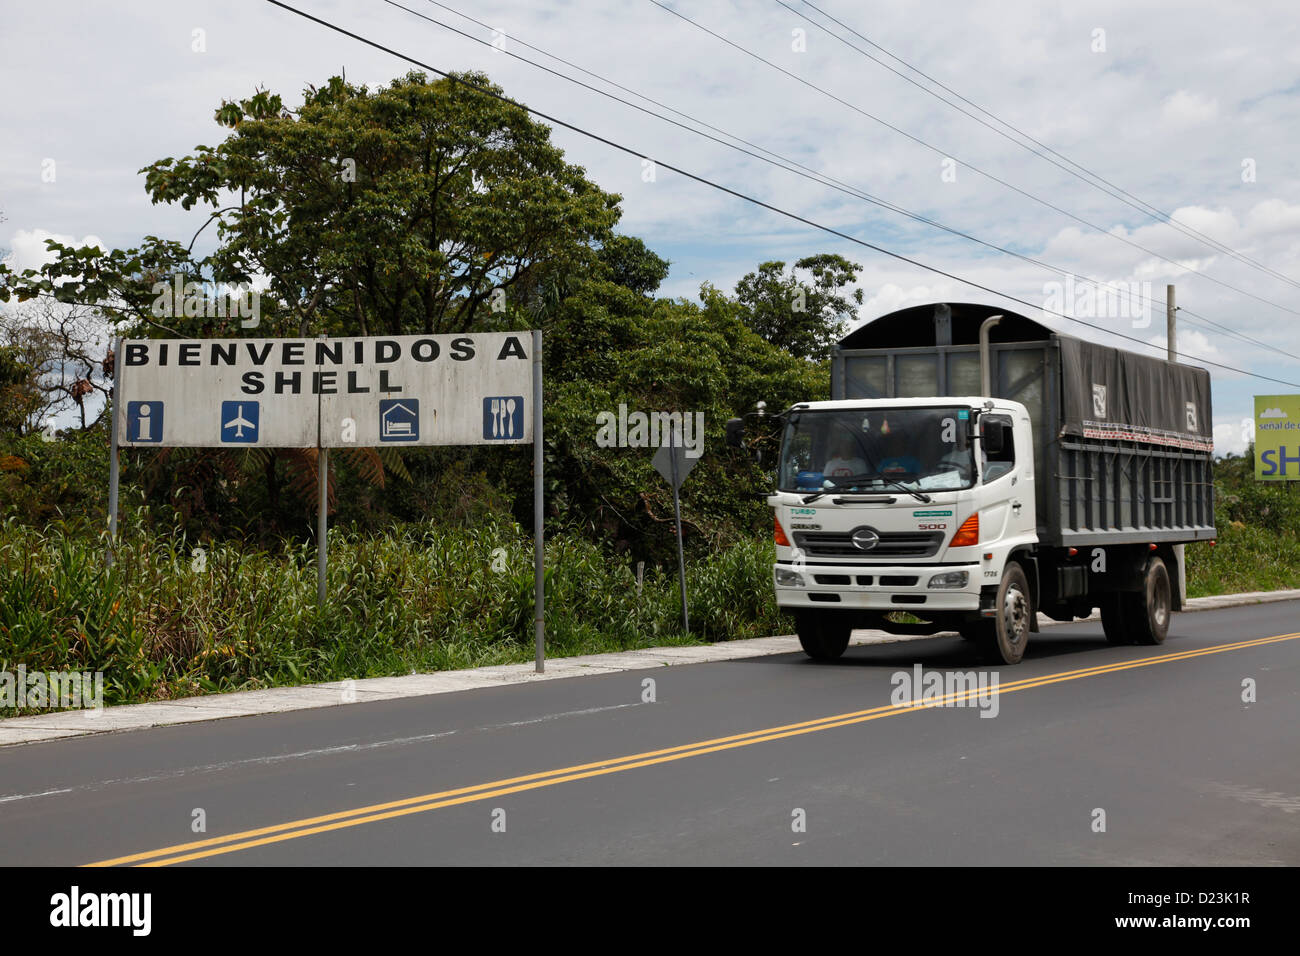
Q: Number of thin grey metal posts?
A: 4